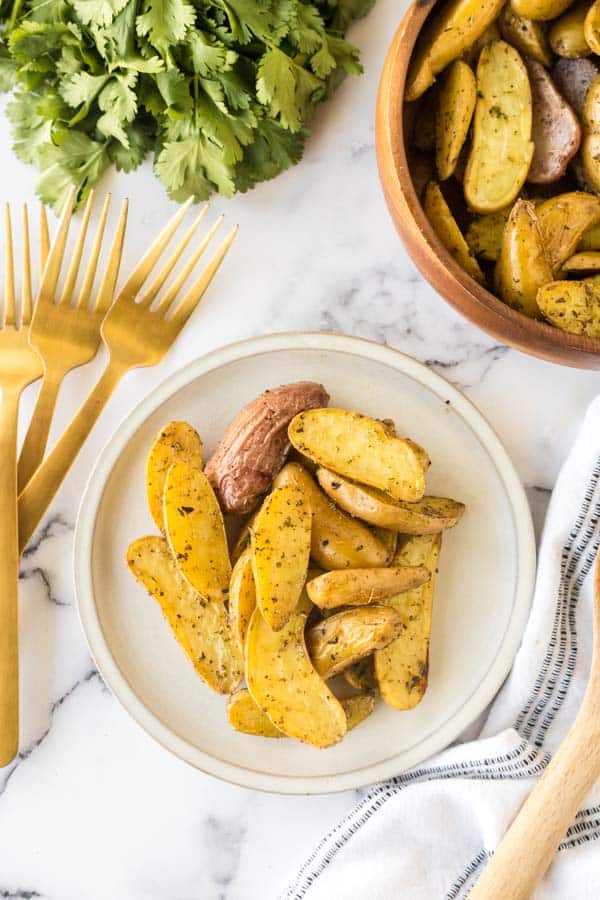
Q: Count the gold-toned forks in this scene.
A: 3